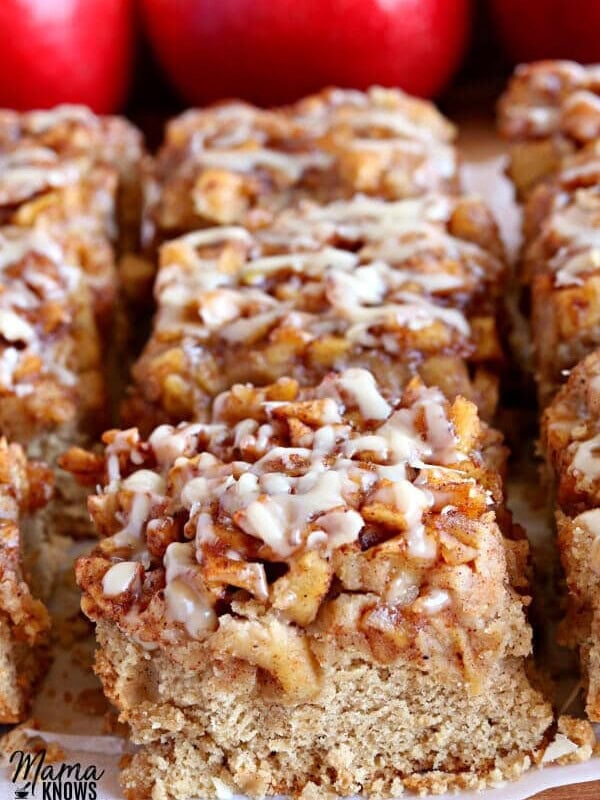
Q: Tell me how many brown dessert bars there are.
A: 9